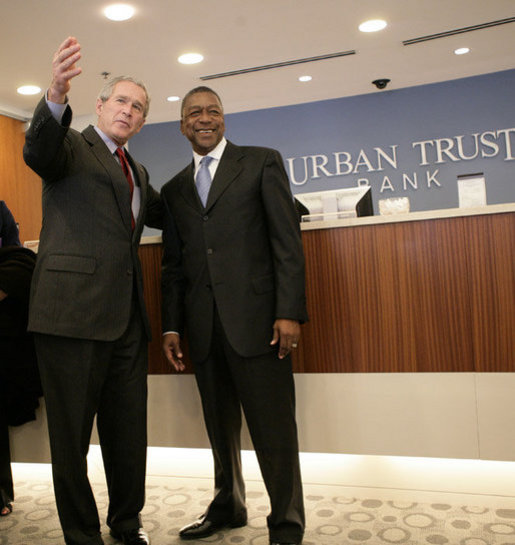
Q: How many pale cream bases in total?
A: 1